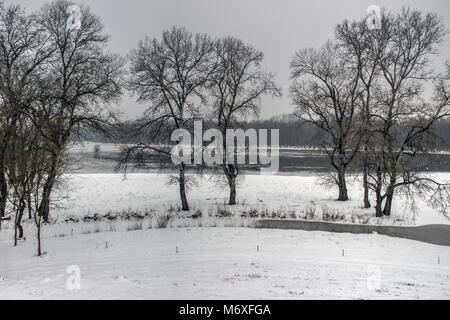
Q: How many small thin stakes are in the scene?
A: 5